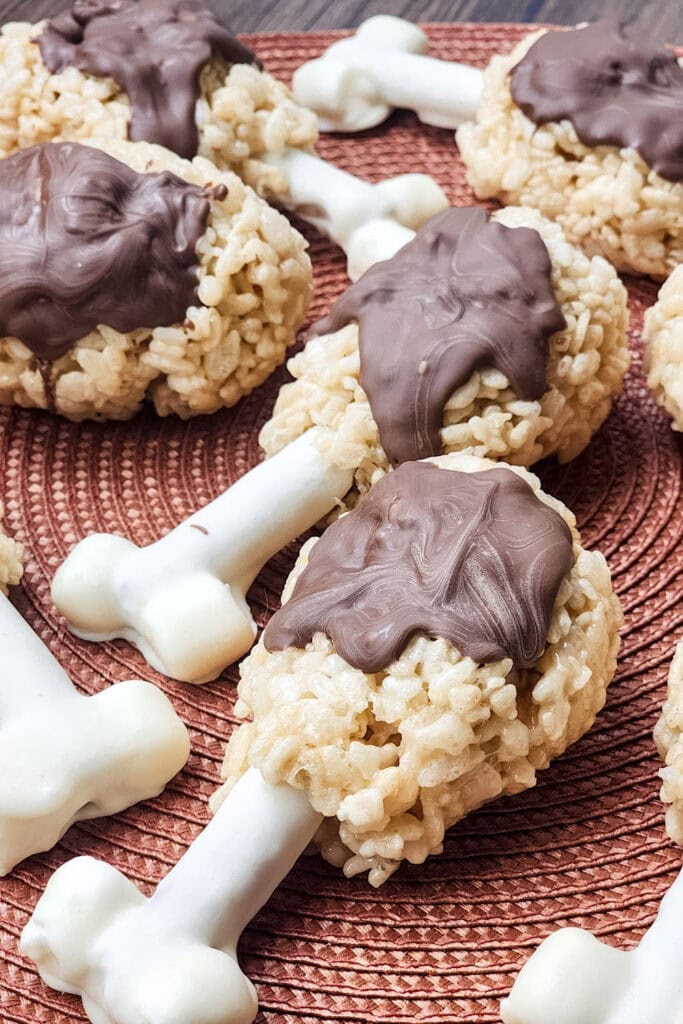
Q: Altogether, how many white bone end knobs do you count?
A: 11